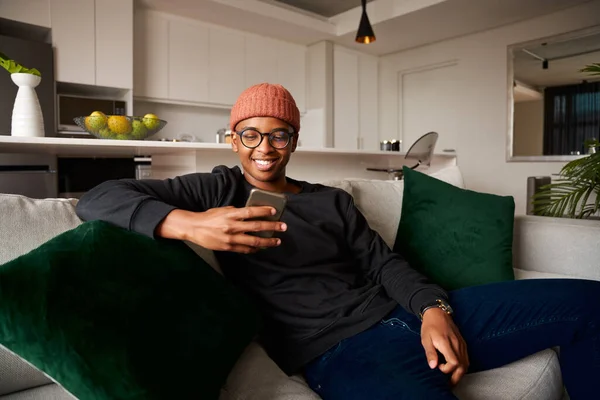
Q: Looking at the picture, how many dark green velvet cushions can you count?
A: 2